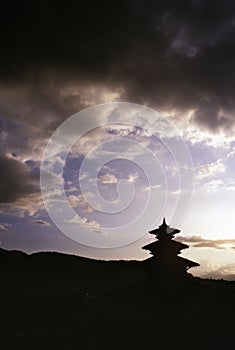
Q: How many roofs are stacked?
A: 3